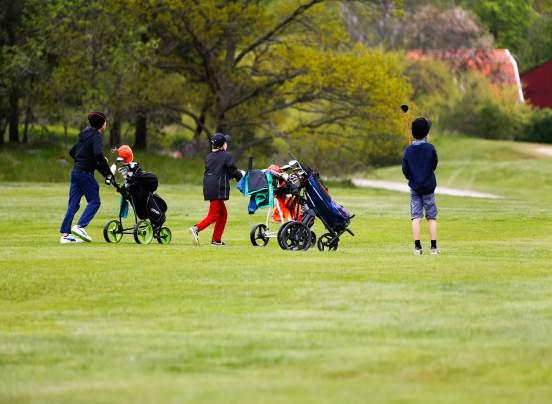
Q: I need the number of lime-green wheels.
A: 3